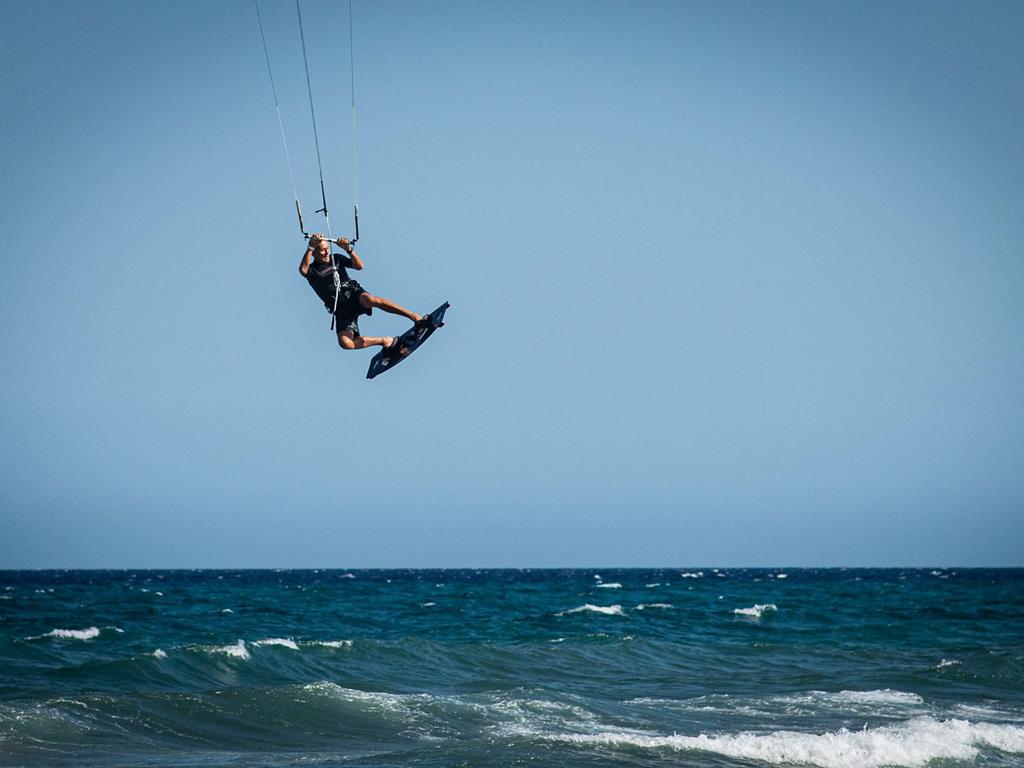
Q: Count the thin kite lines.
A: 3